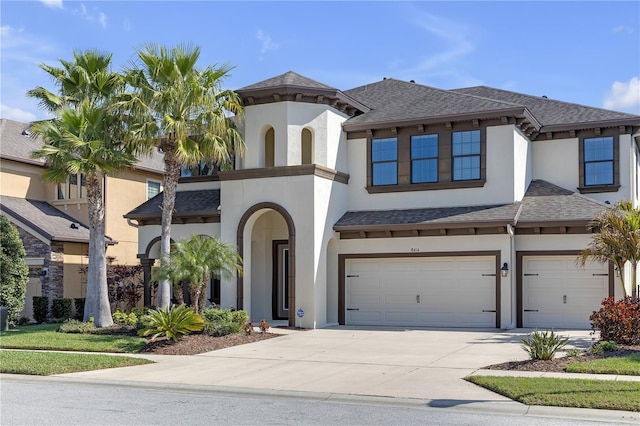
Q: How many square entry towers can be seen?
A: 1